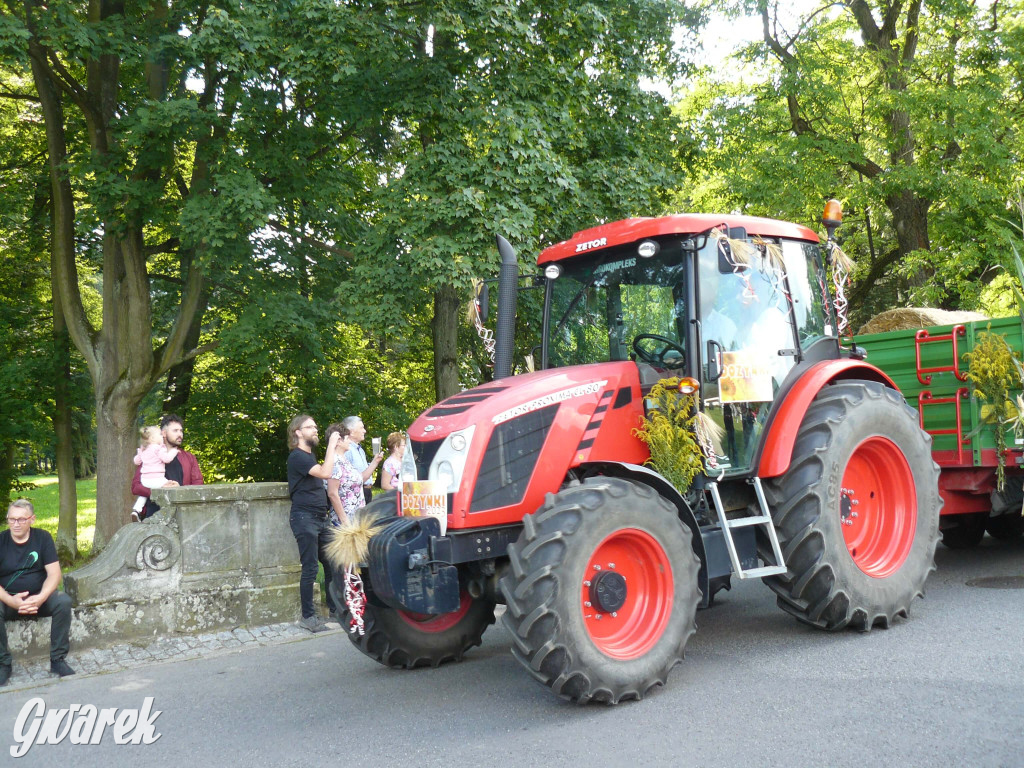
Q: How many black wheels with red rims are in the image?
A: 3